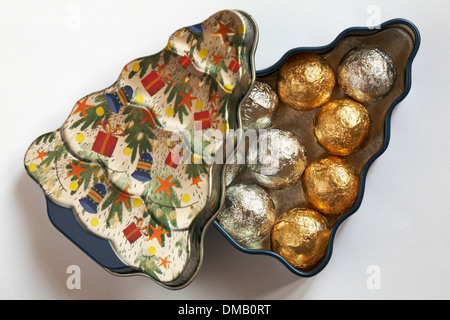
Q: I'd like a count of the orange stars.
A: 13